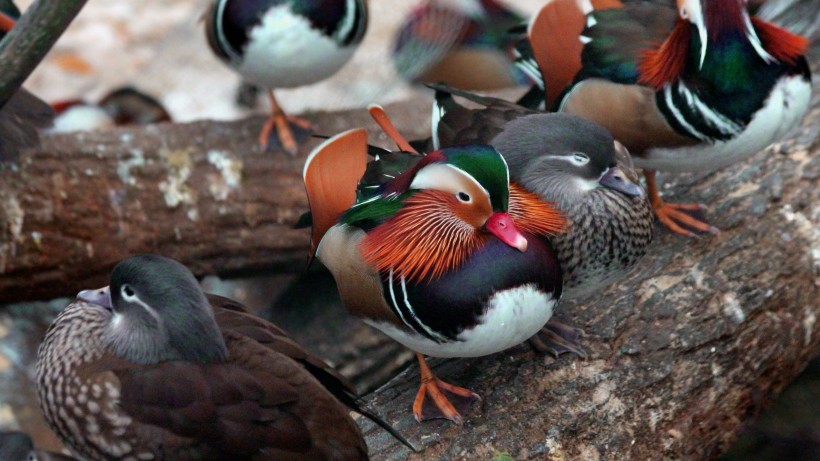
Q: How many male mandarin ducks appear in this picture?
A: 4